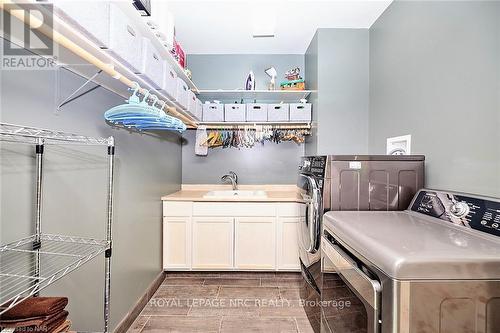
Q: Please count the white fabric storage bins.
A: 12